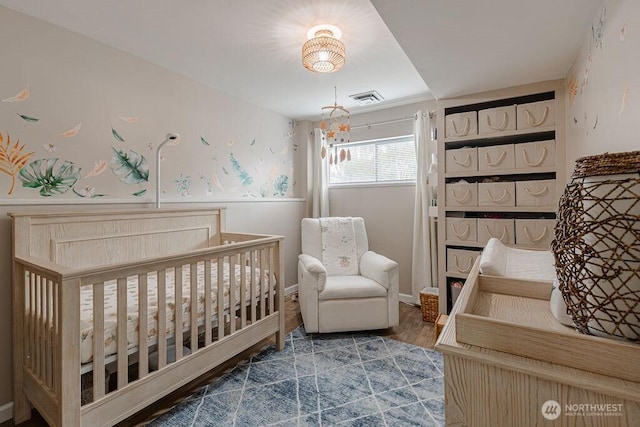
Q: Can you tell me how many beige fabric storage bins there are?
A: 13